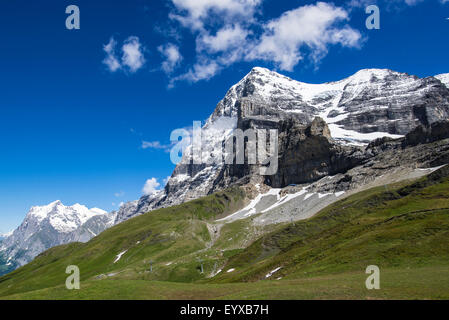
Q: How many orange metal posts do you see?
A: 0